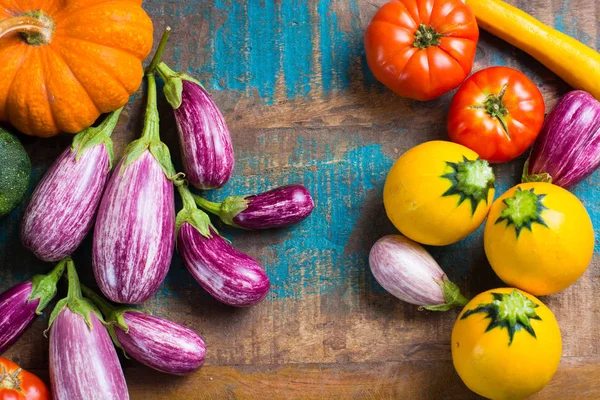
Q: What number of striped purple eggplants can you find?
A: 10